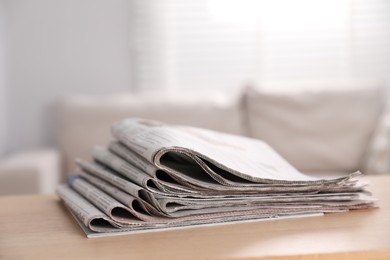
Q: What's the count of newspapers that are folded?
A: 7